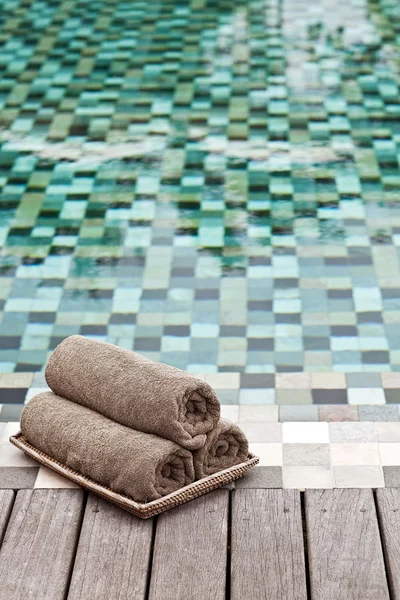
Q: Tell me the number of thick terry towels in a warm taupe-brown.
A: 3